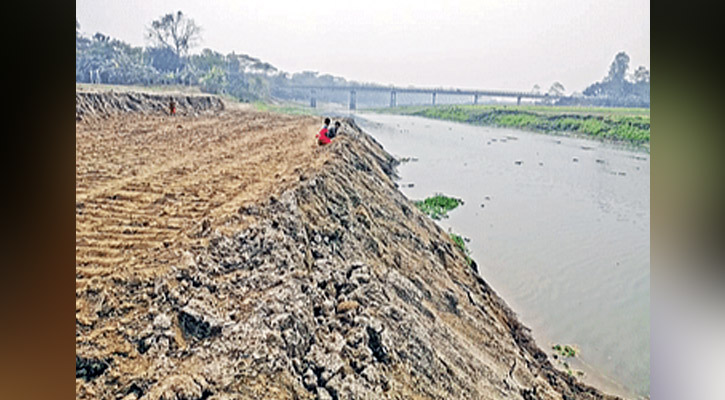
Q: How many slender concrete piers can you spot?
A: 6